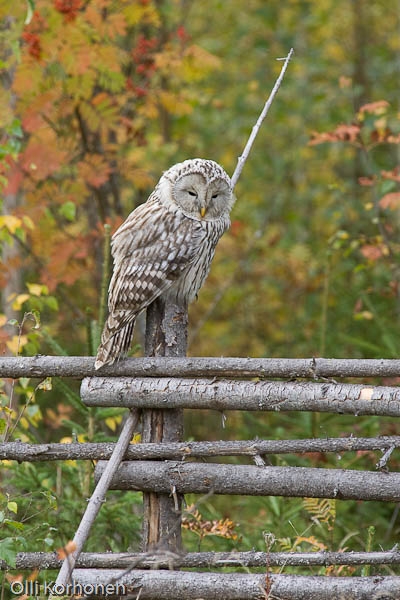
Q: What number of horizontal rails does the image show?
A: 6